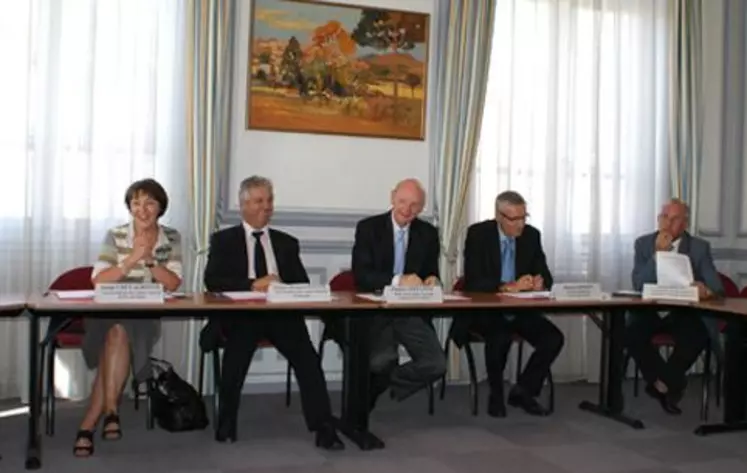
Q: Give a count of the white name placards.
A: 5